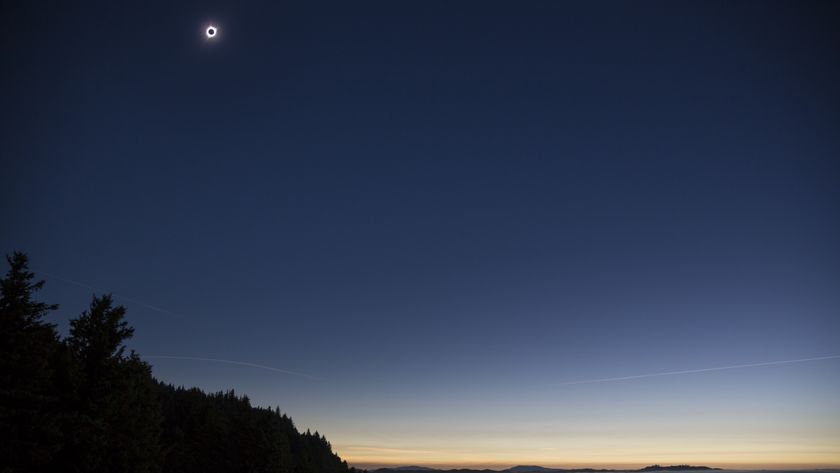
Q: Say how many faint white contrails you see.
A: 3